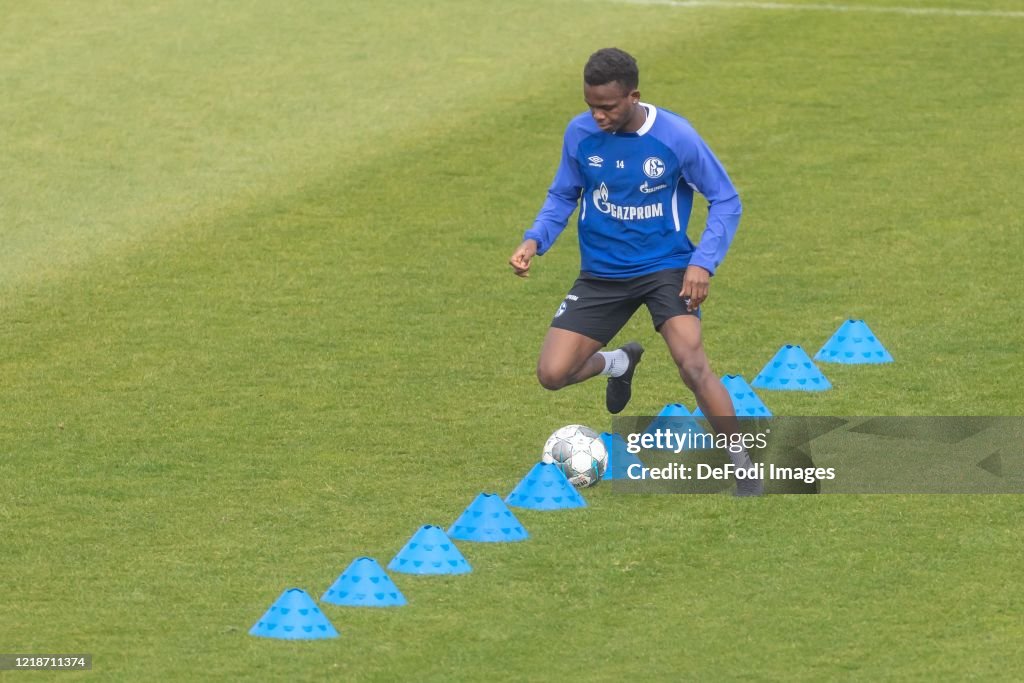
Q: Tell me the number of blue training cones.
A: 10